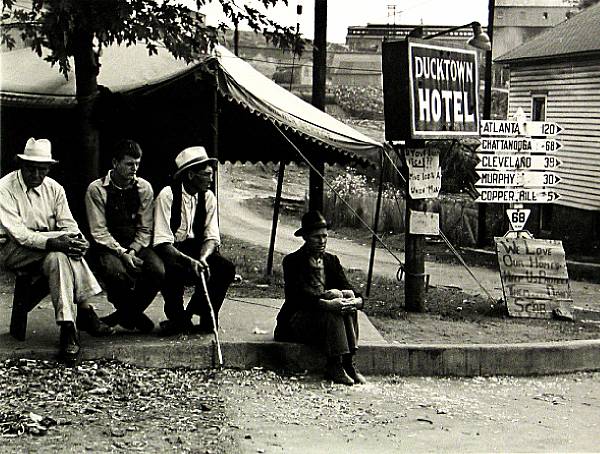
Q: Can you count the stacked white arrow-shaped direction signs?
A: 5